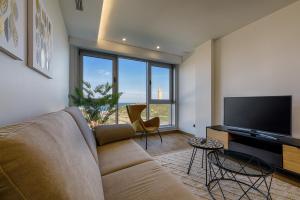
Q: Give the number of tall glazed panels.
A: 3